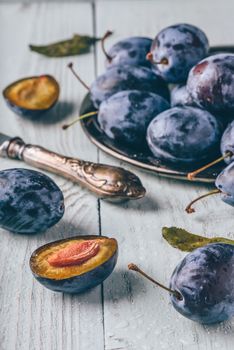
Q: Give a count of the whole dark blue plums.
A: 11